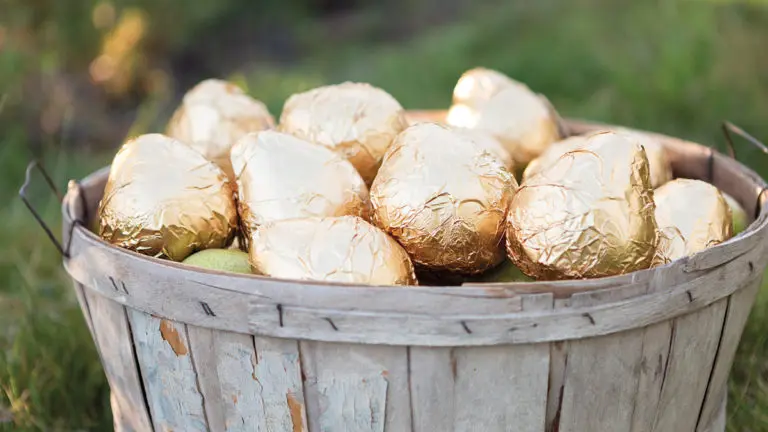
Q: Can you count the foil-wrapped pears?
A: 11